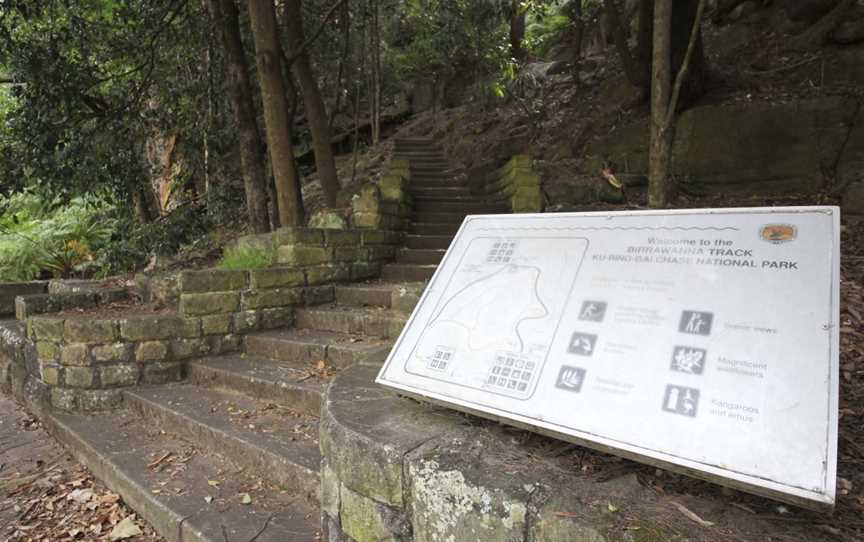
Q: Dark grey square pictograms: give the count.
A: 6